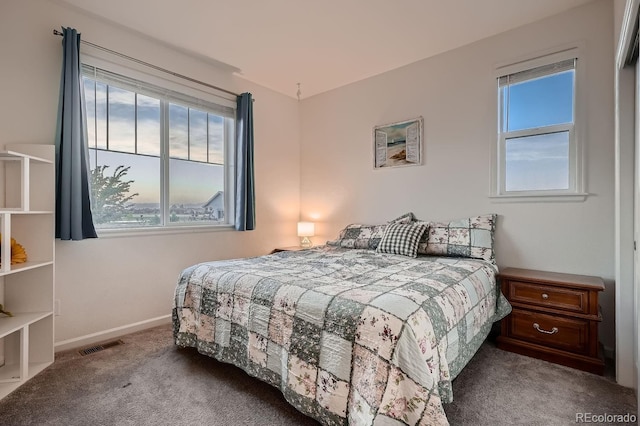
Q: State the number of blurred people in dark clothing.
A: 0